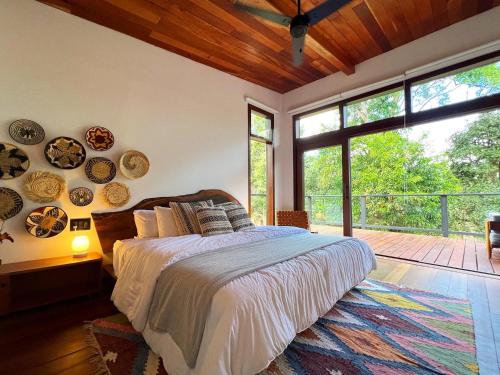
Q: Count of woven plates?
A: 11